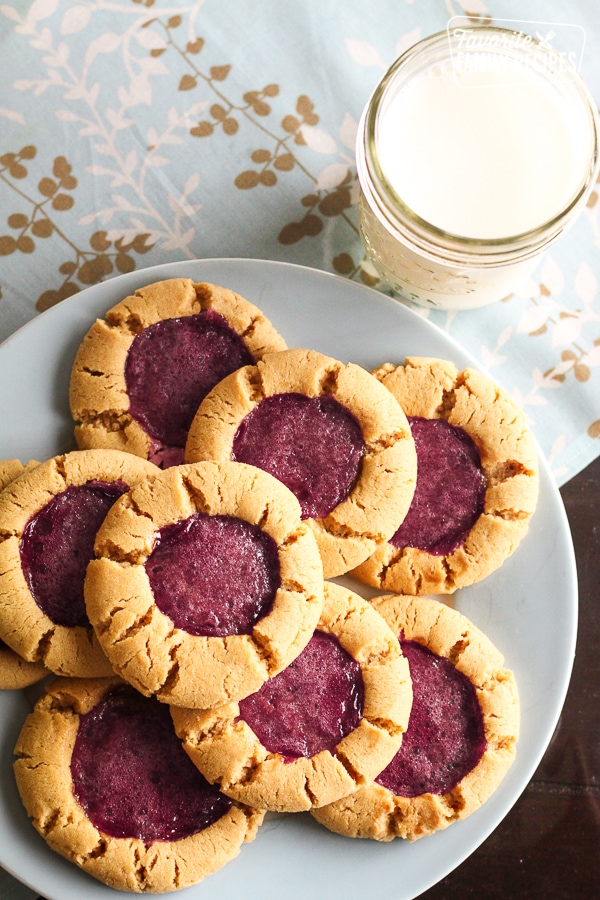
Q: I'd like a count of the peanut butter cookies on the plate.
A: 9